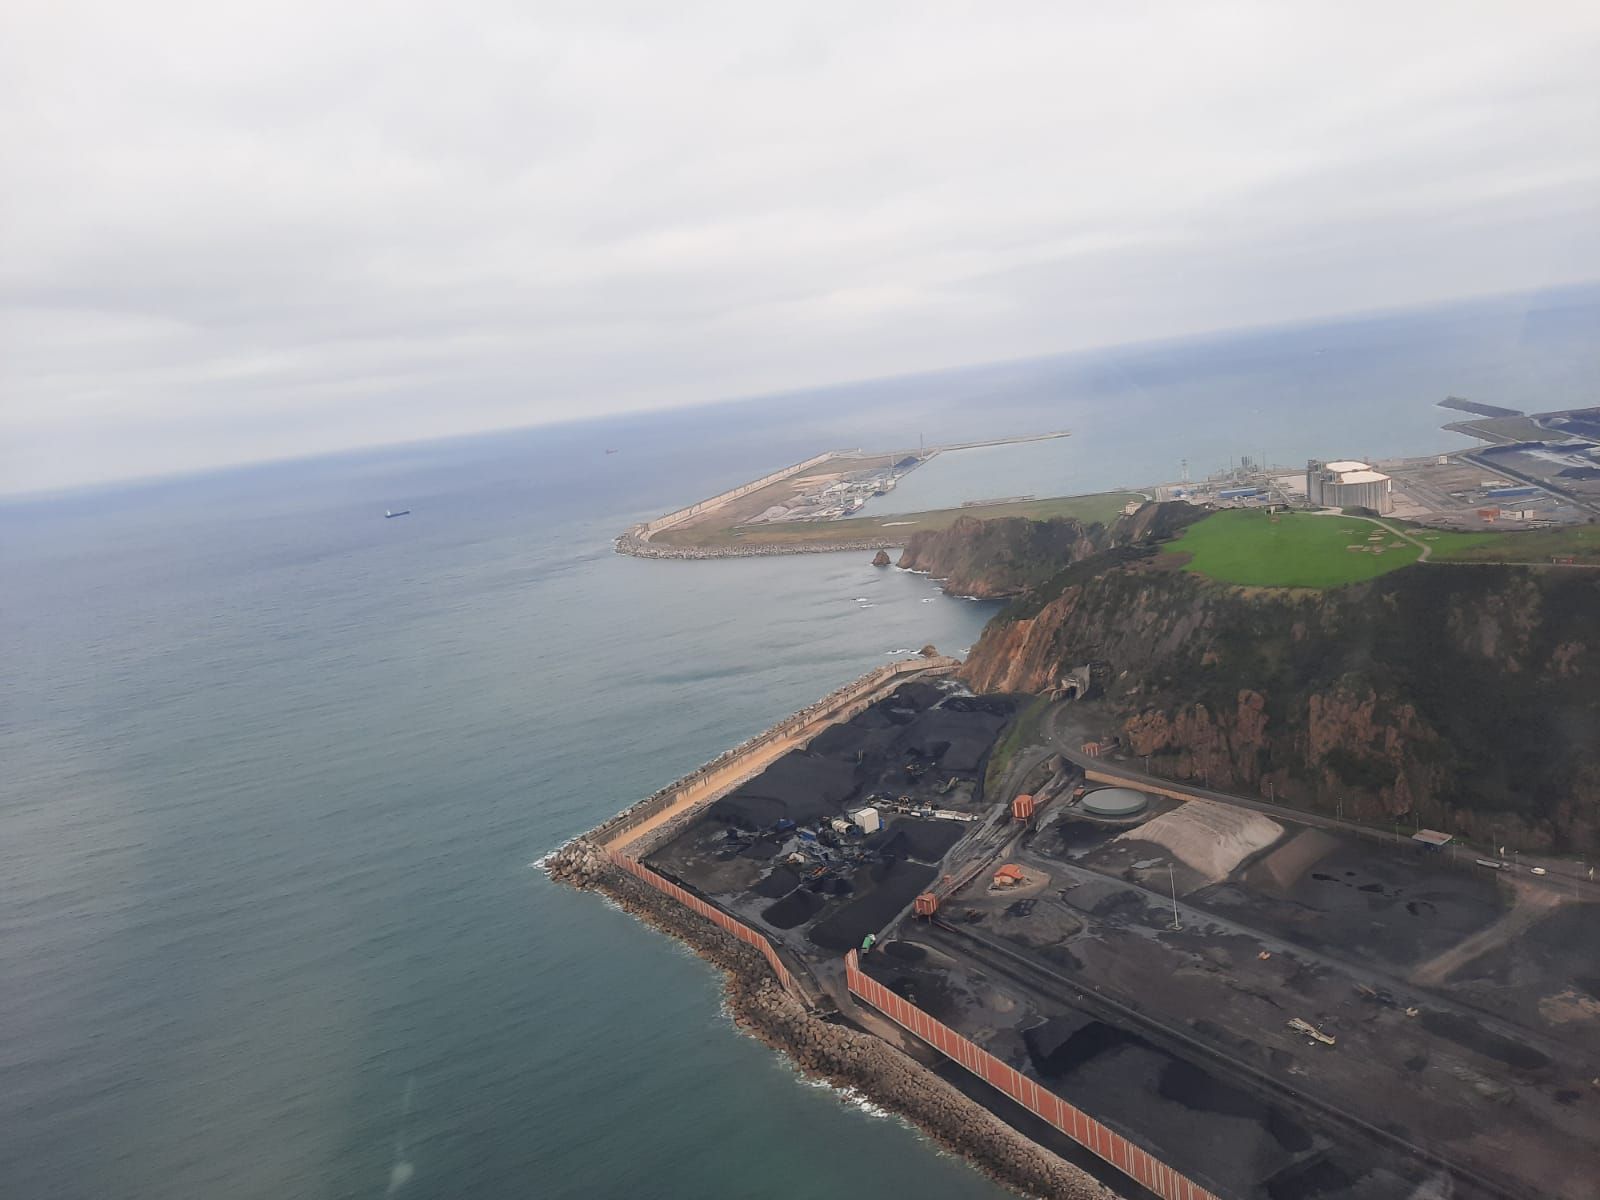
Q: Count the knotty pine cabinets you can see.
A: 0